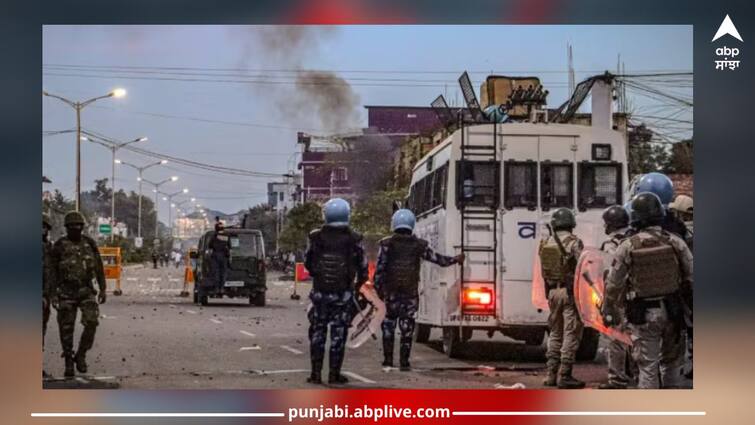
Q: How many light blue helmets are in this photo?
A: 3